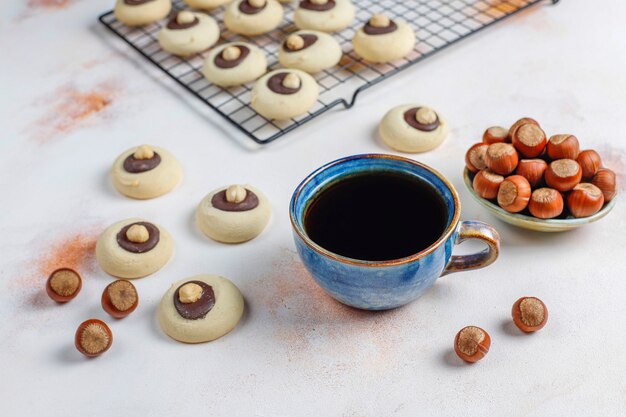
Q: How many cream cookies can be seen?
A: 15